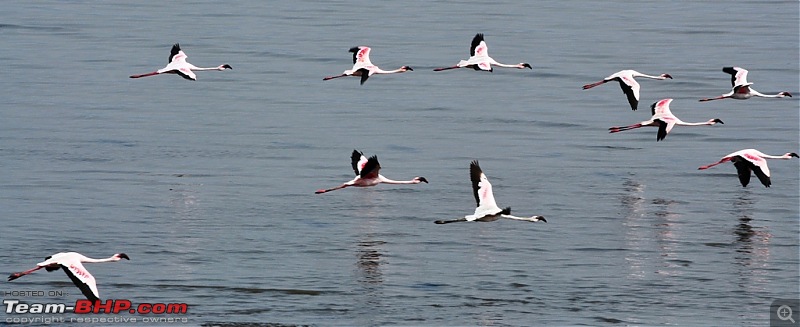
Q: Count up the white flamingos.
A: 10